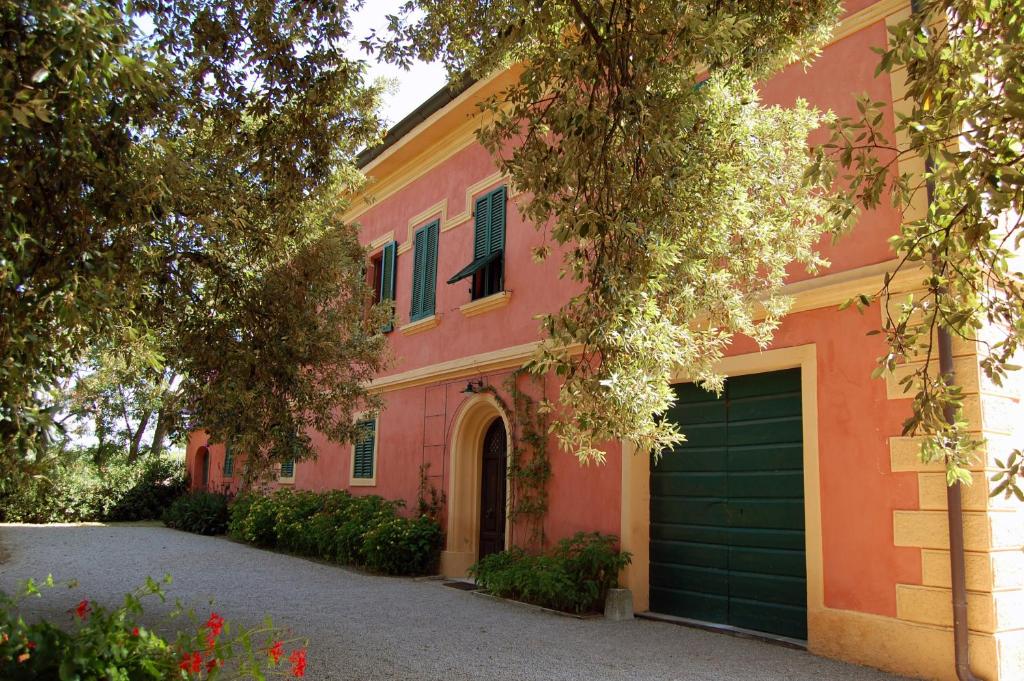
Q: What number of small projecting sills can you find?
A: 2